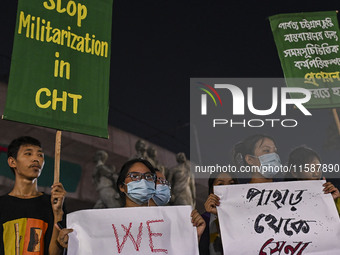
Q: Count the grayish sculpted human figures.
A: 4